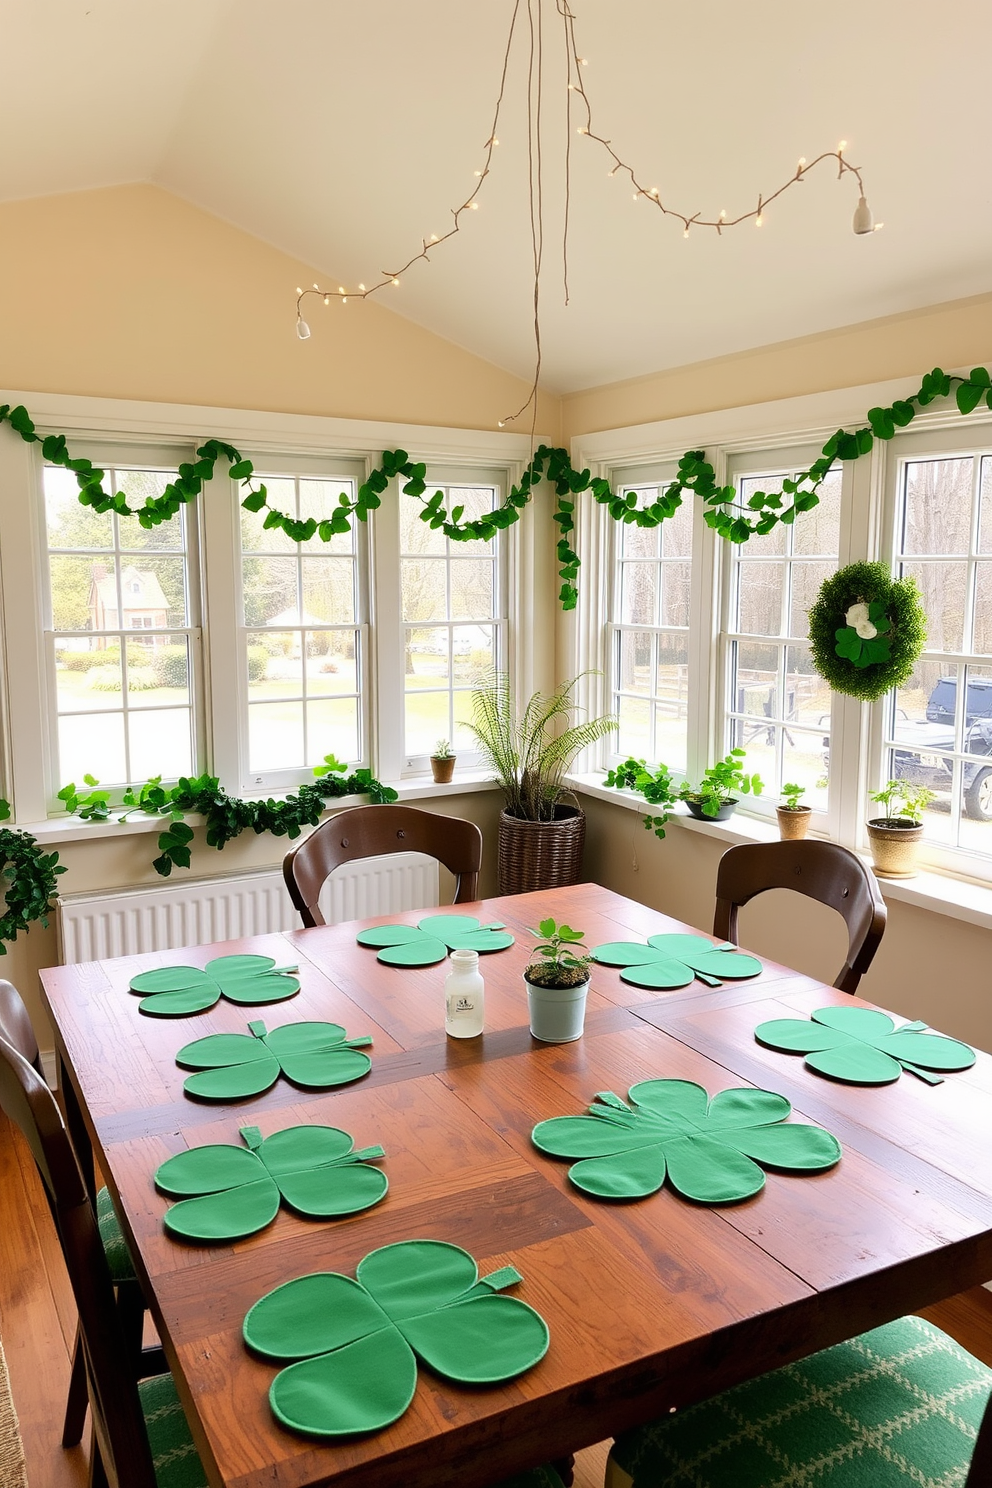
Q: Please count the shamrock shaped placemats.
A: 8